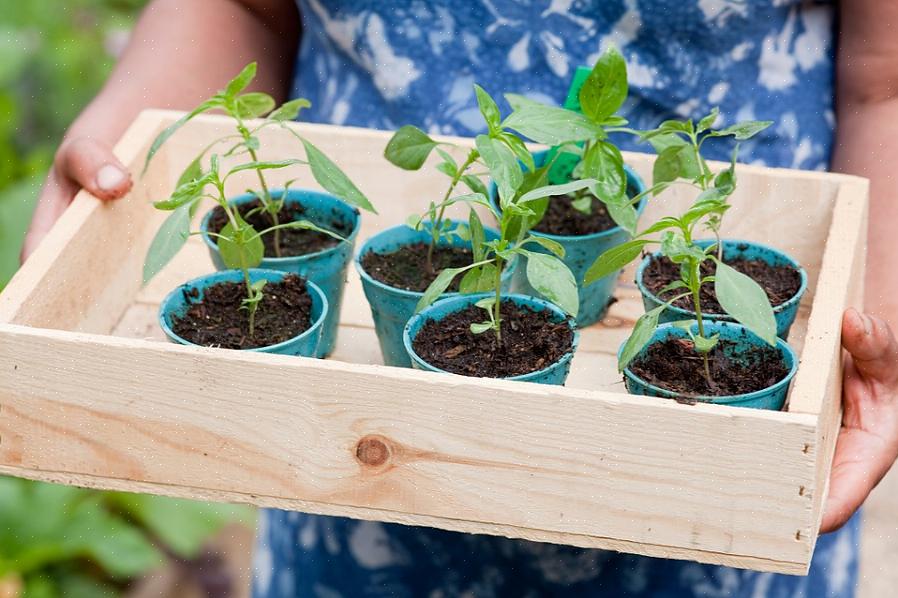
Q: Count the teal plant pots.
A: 7